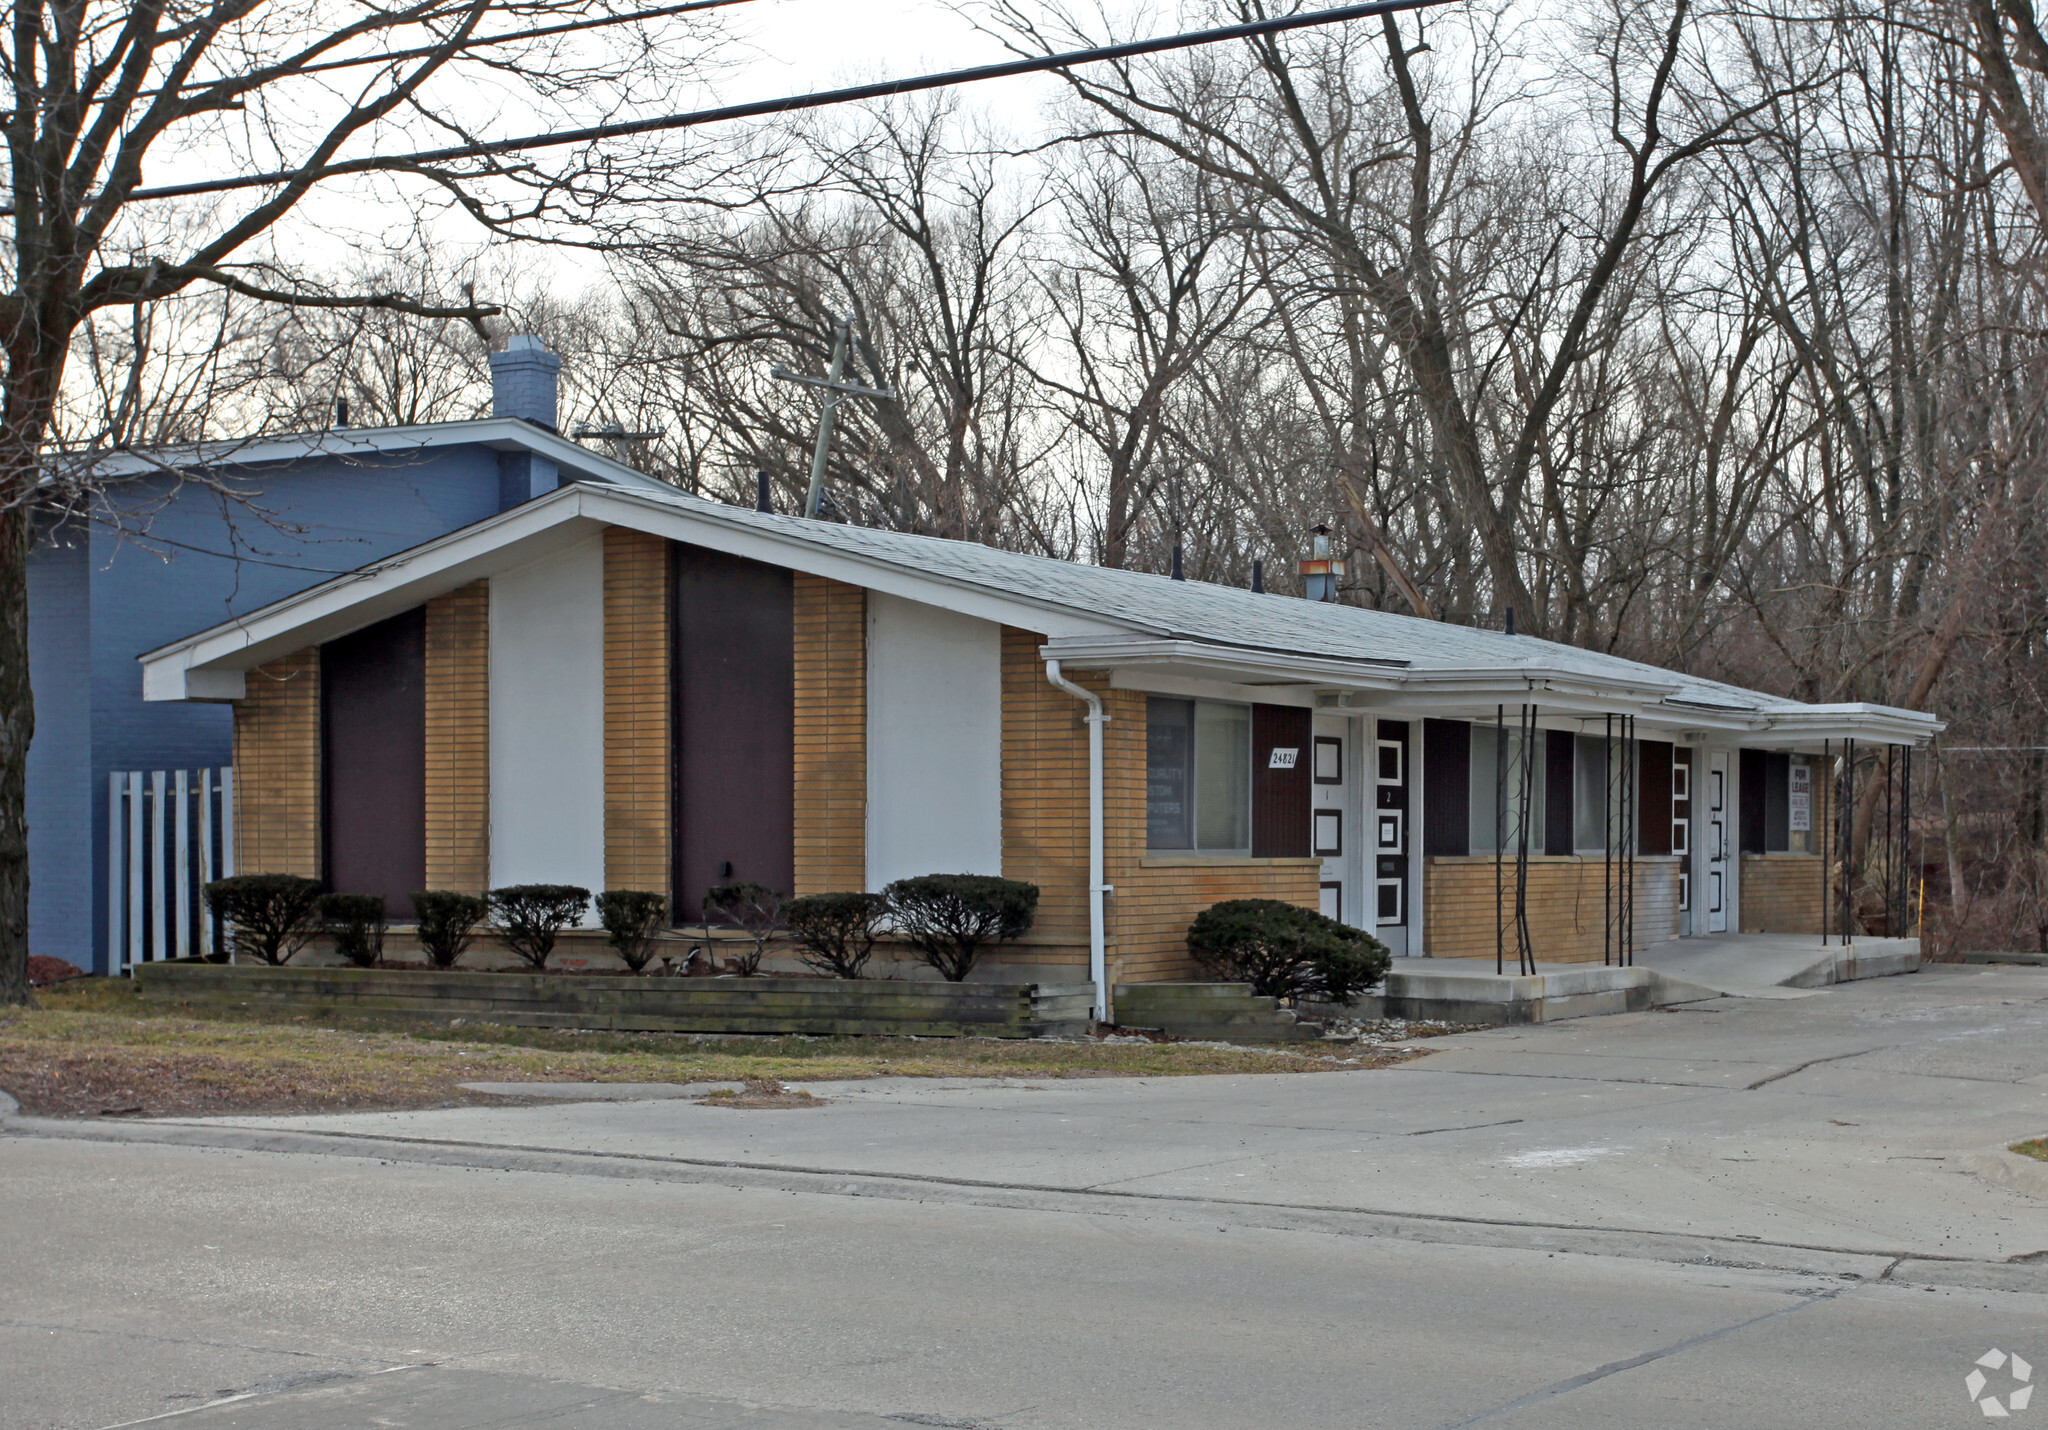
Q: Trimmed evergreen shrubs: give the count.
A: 9